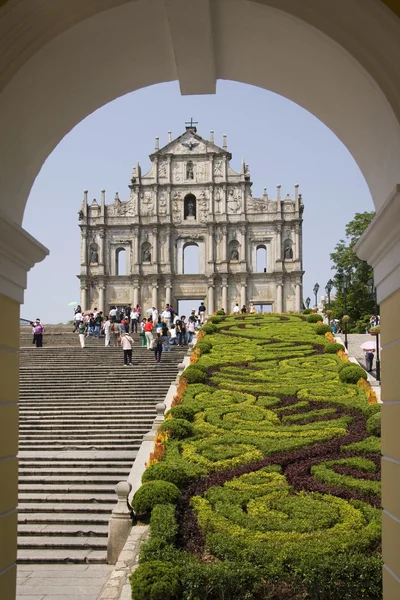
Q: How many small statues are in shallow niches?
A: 6